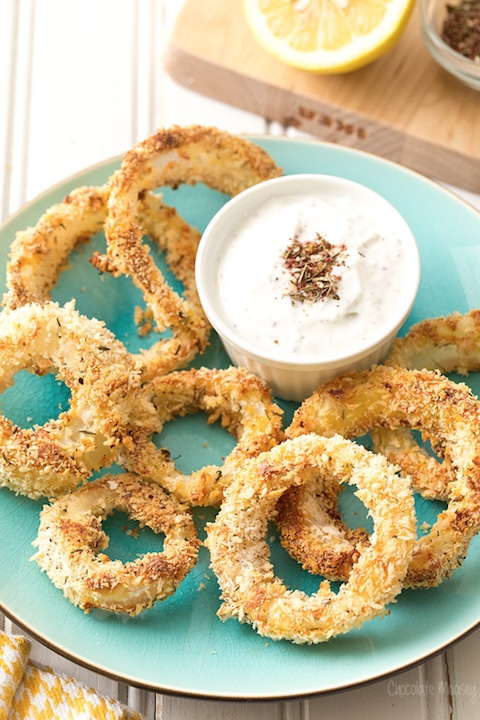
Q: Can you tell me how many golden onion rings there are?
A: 8